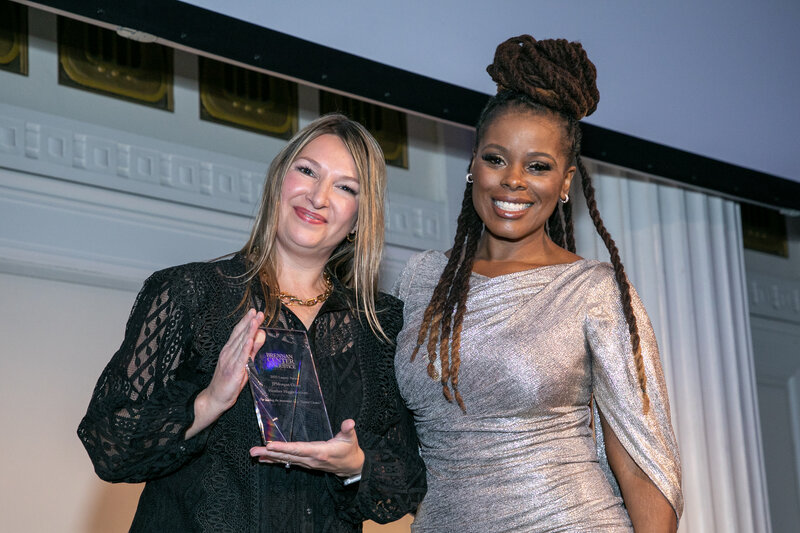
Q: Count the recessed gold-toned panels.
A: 5